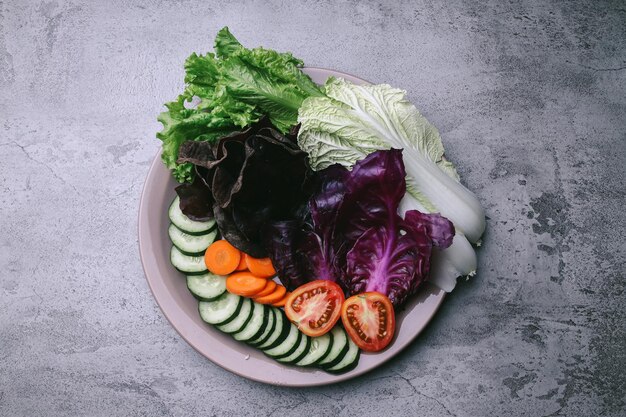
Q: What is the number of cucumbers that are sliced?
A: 14